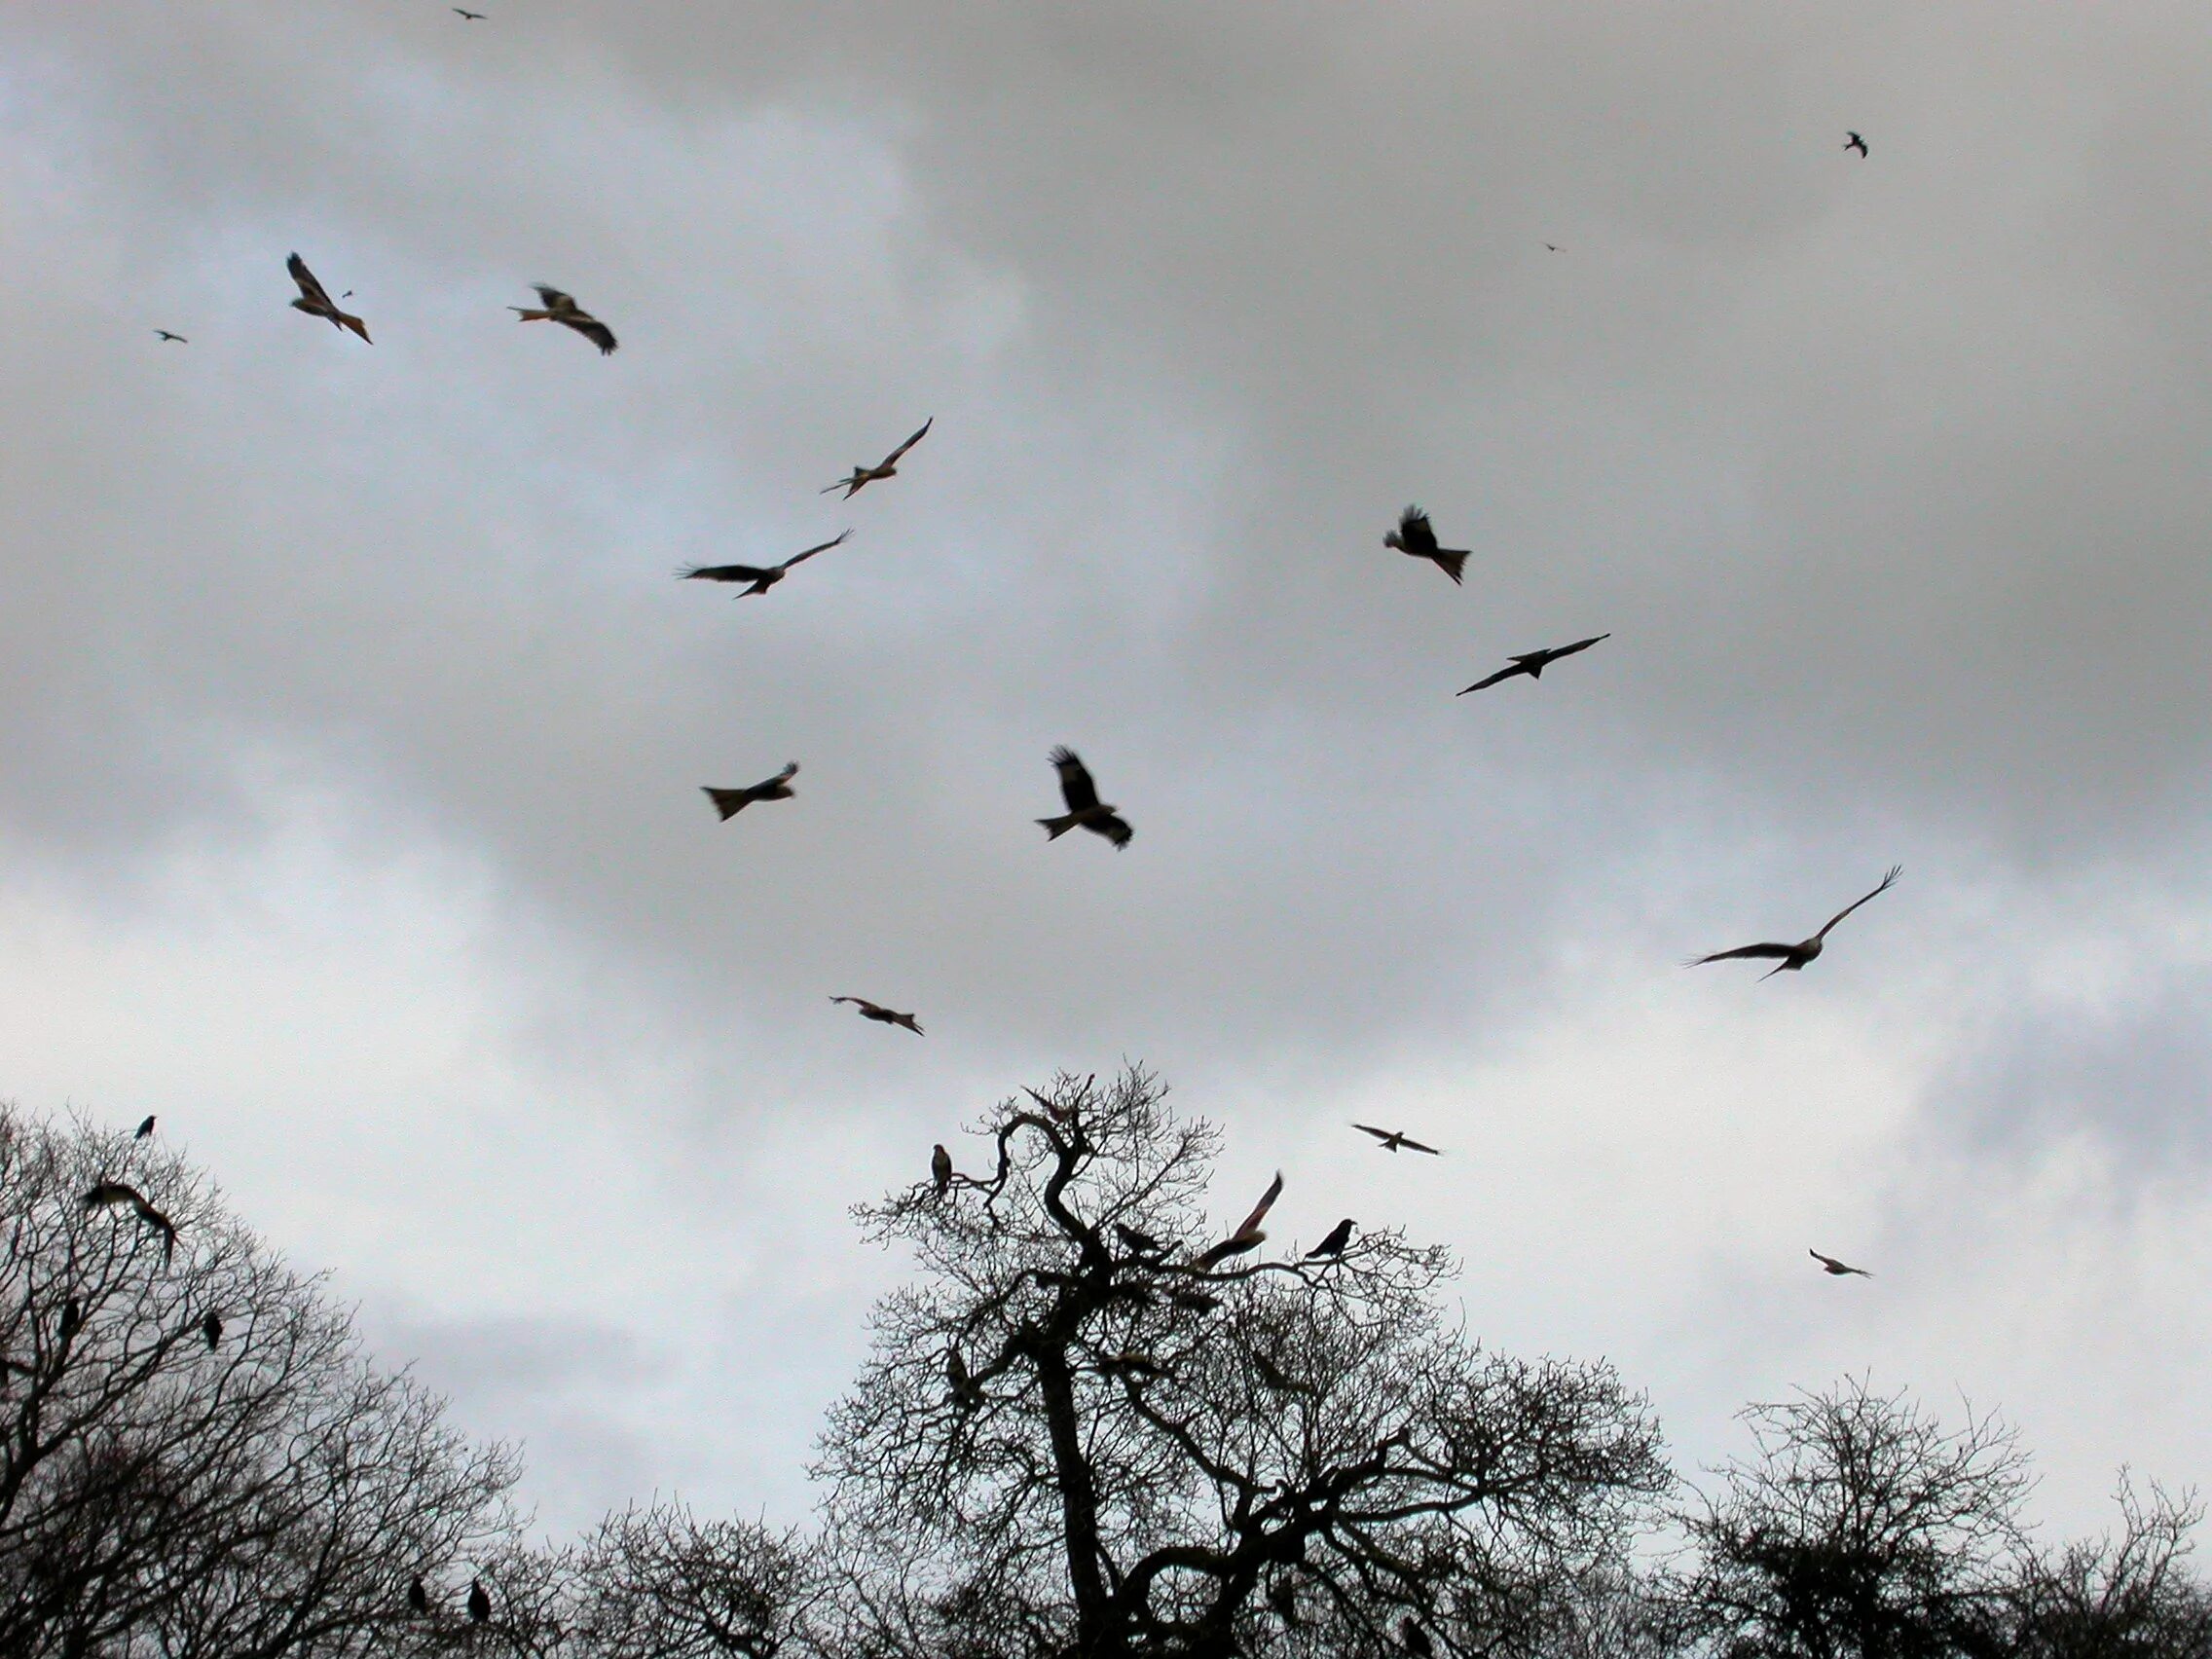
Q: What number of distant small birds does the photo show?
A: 5